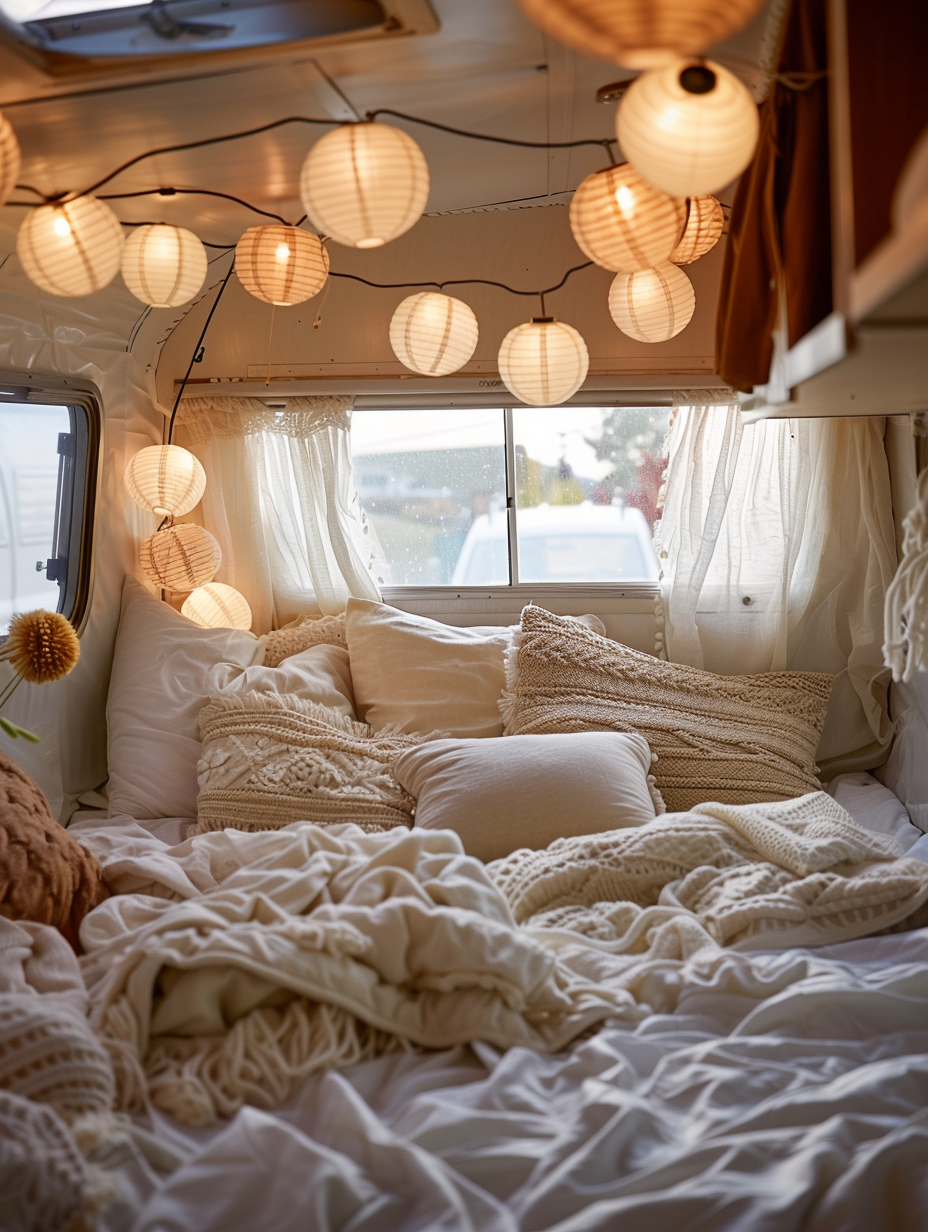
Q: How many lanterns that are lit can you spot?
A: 15